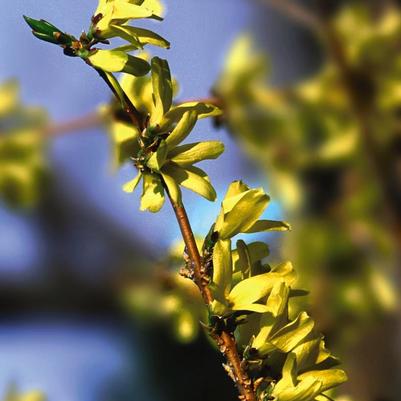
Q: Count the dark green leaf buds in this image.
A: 1